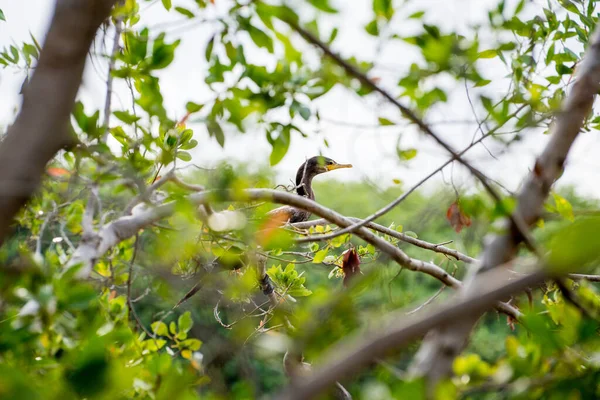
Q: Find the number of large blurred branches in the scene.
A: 3